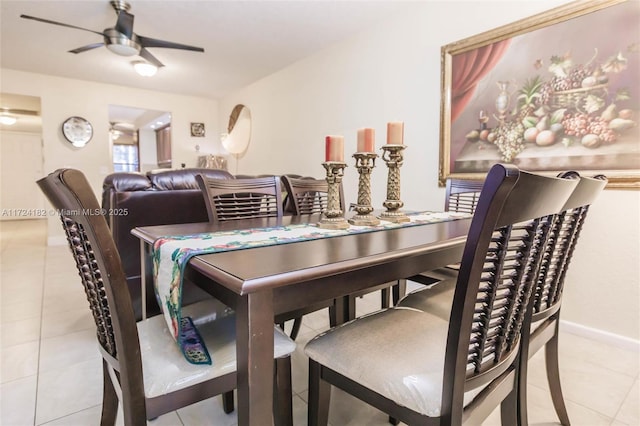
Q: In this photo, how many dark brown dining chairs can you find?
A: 6